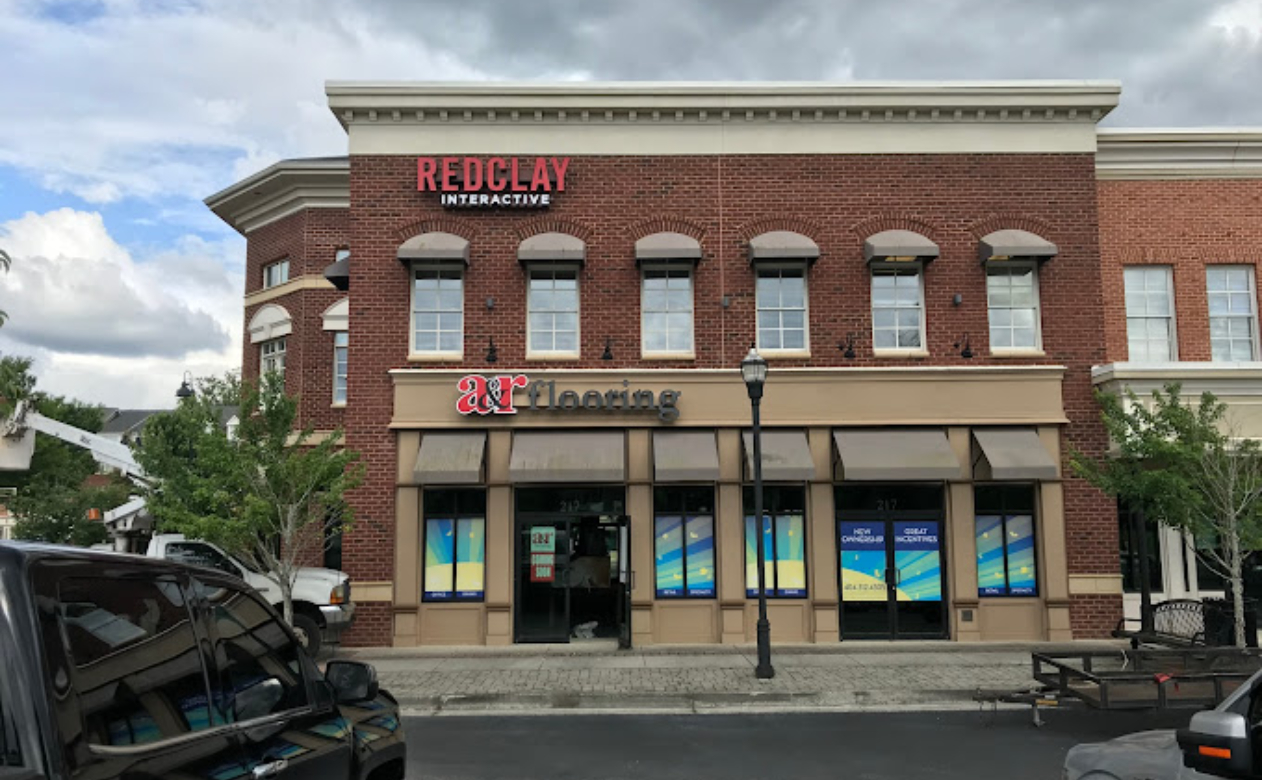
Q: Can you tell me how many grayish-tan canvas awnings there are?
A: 12